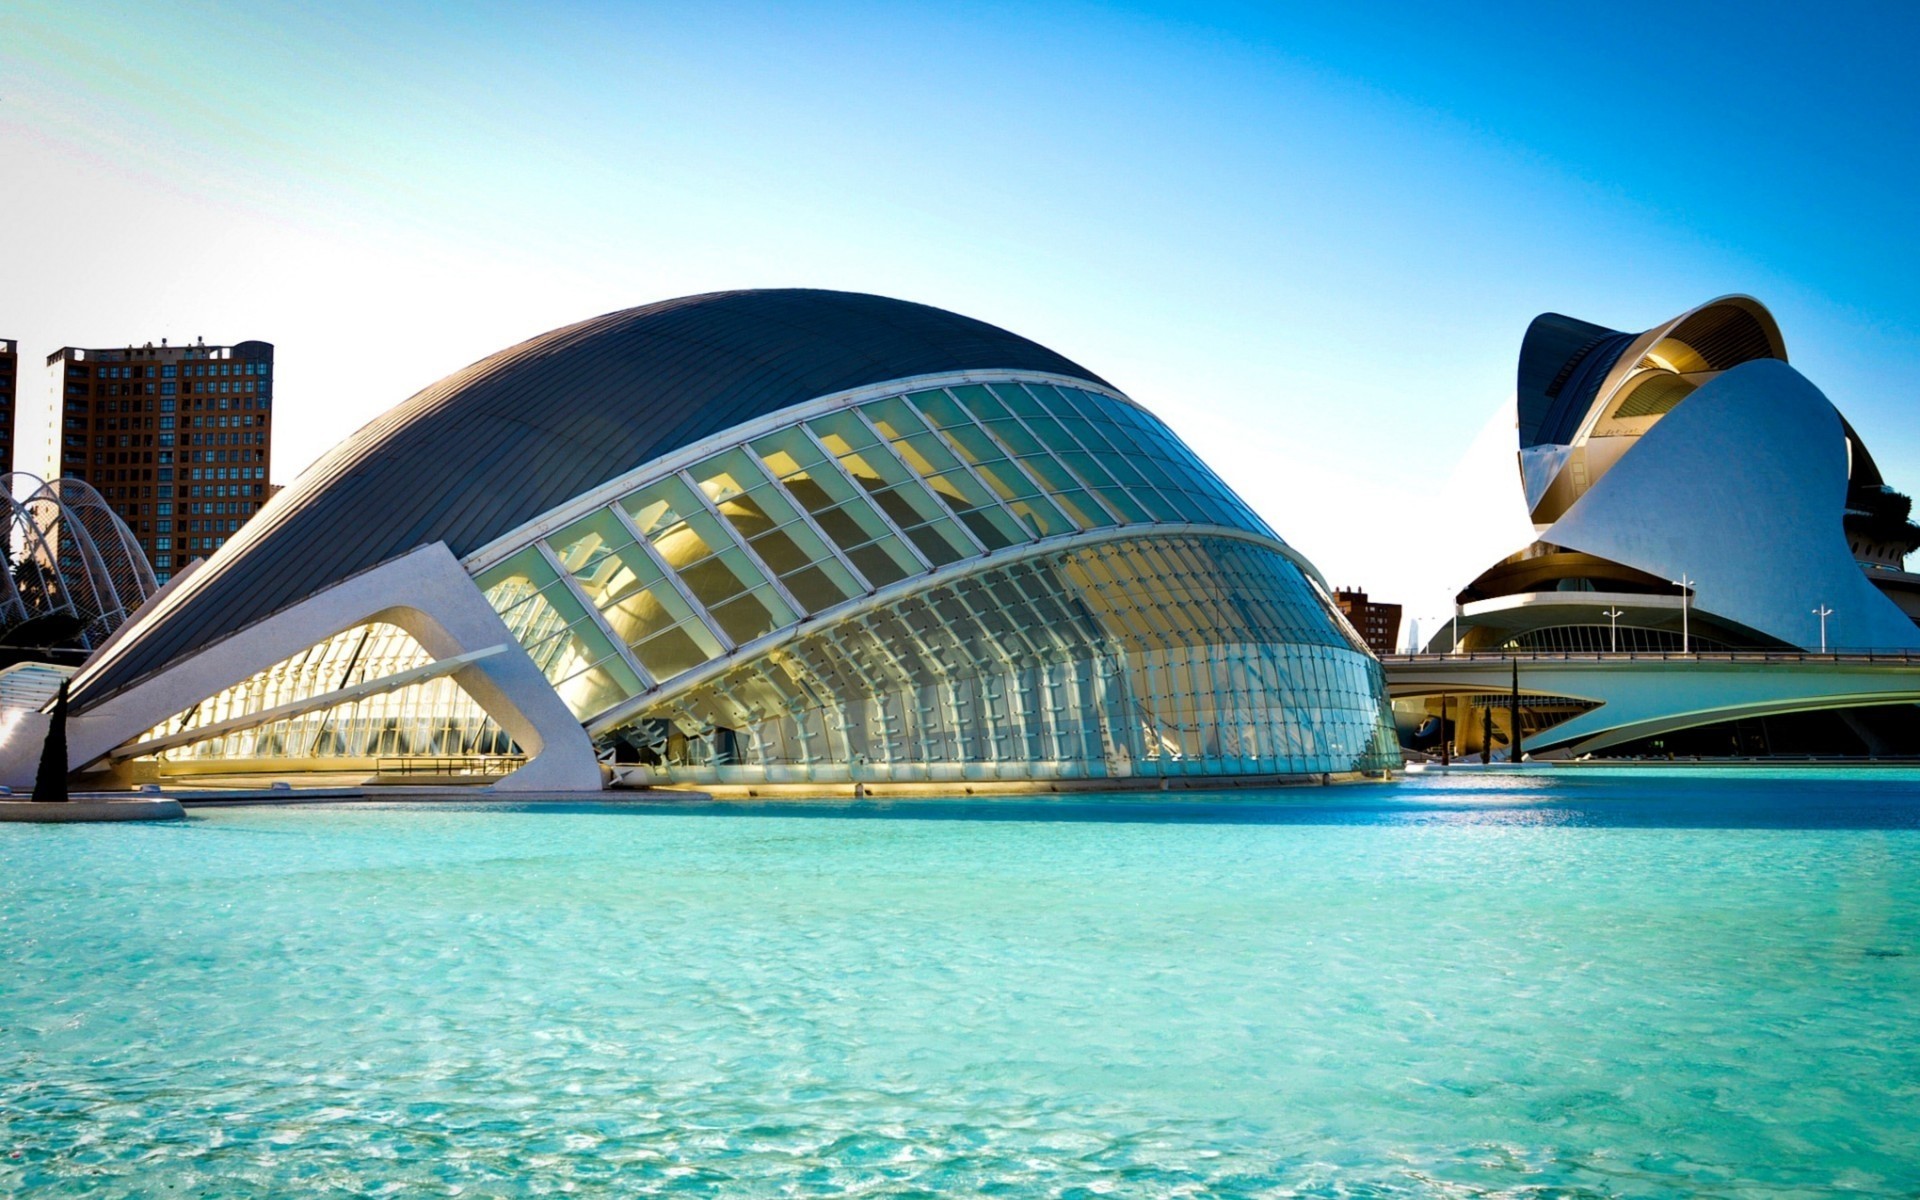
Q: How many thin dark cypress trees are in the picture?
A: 4